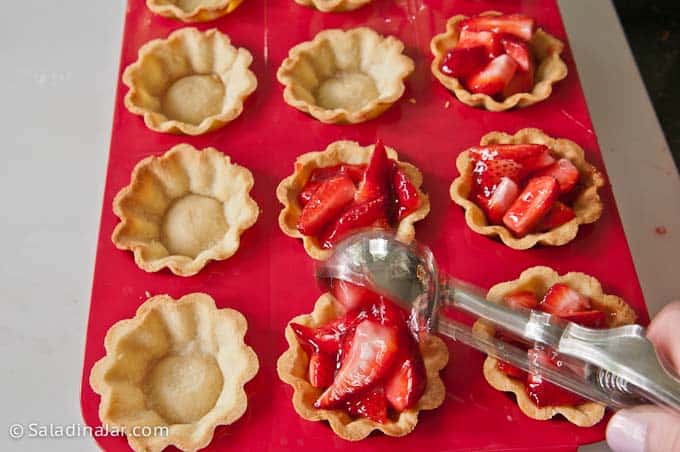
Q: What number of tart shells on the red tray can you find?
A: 11